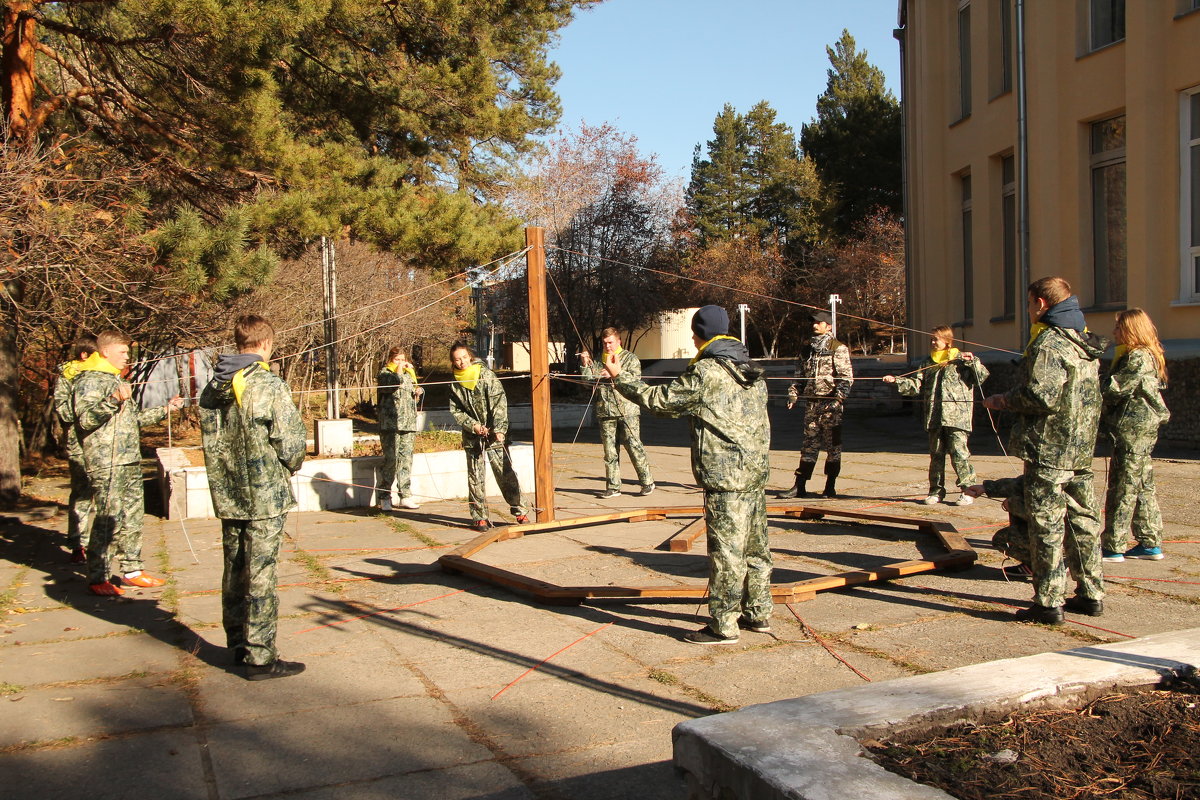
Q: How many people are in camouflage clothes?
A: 12